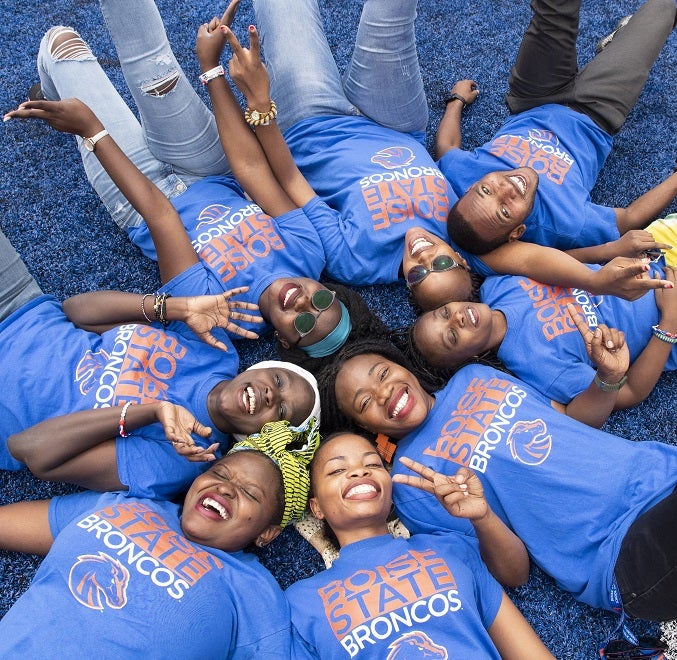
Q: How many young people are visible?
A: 8